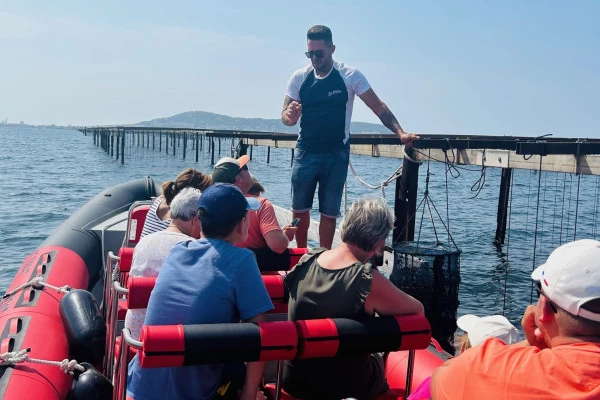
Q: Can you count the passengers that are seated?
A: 8